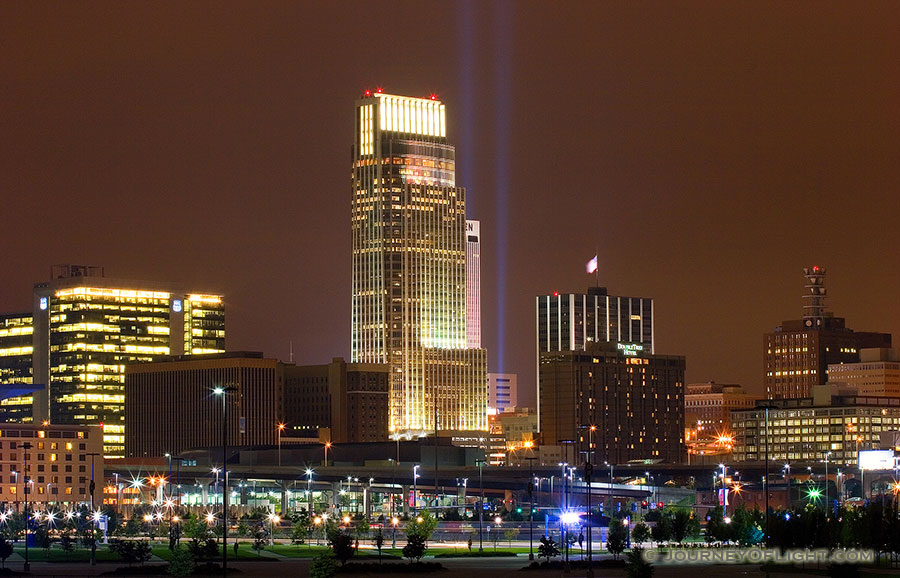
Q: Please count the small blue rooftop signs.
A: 2